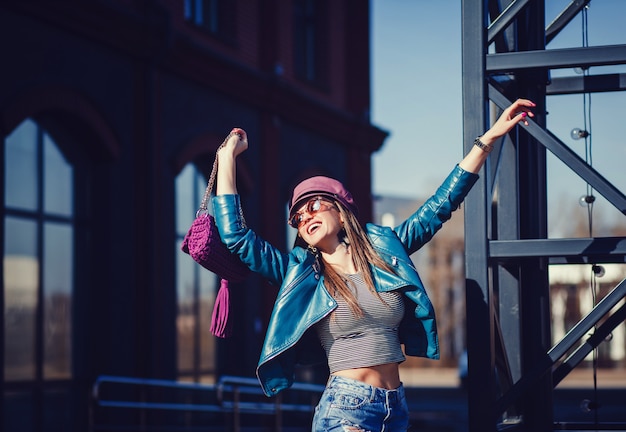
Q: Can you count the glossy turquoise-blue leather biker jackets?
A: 1